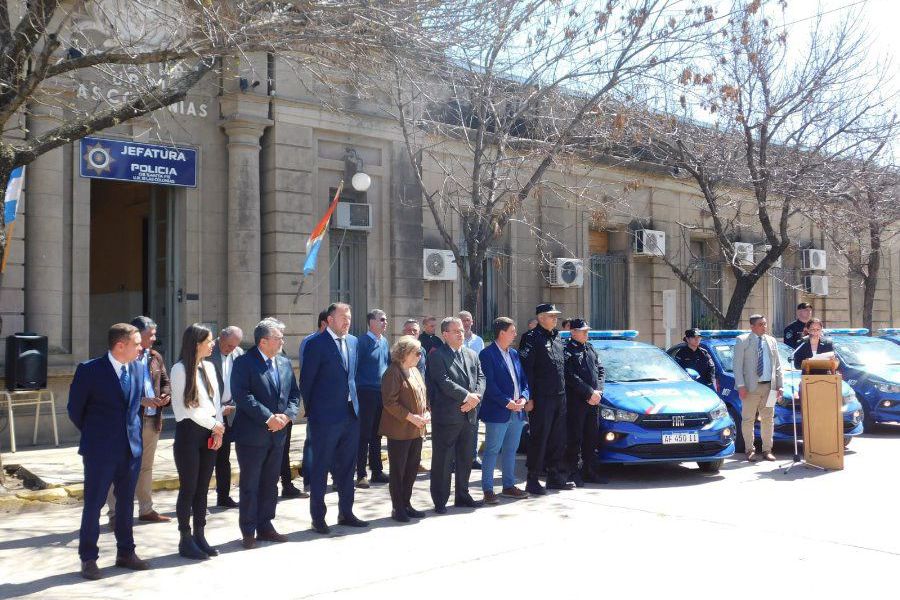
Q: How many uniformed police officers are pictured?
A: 4